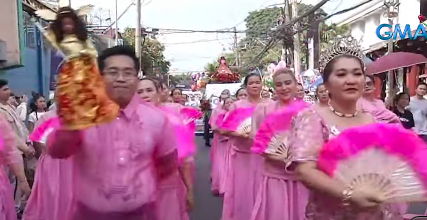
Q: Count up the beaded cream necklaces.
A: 1